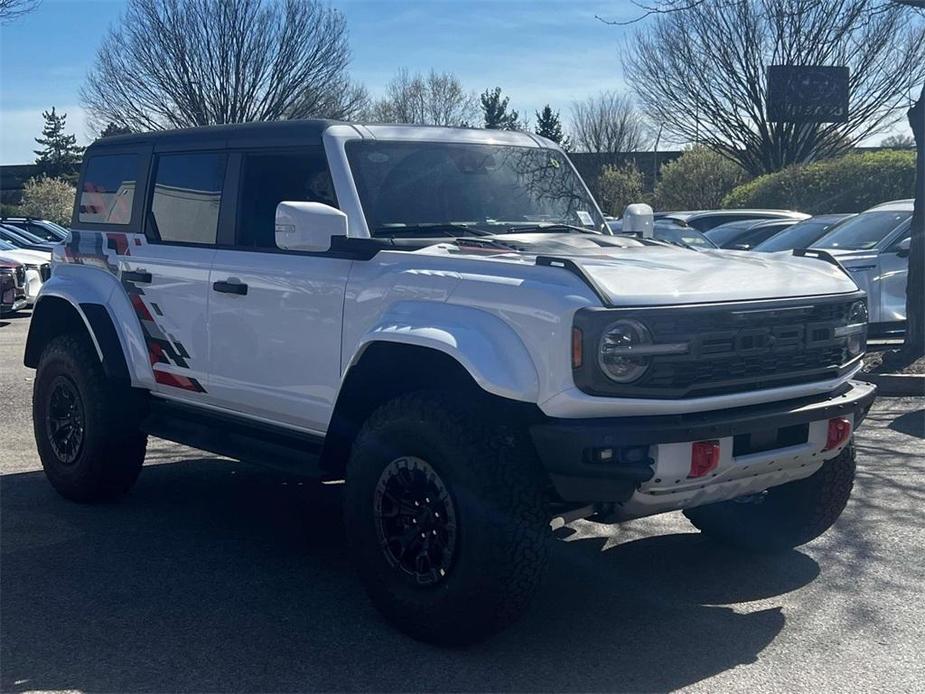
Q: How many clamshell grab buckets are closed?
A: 0